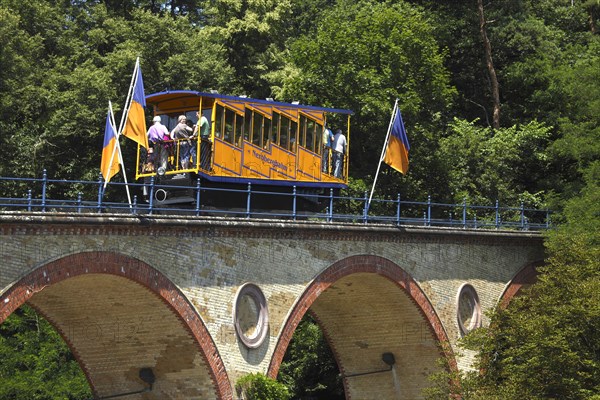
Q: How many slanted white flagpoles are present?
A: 3